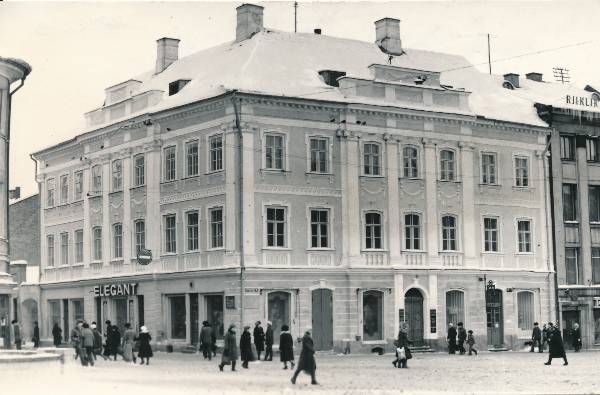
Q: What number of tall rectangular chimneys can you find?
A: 3